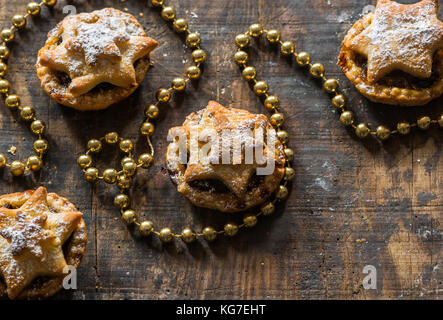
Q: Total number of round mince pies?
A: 4